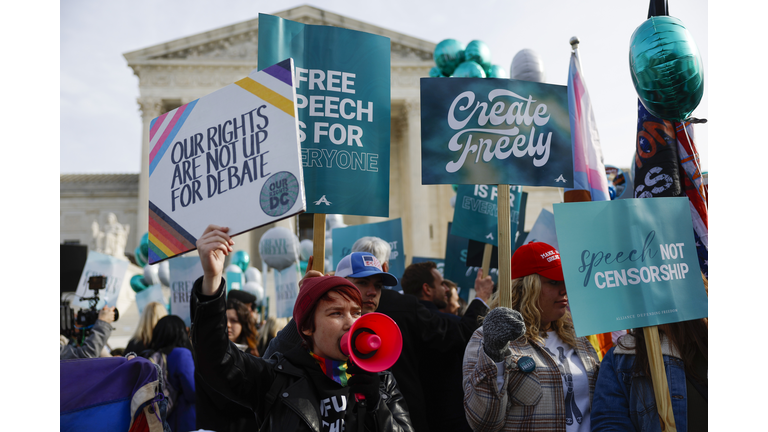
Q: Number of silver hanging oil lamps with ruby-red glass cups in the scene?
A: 0